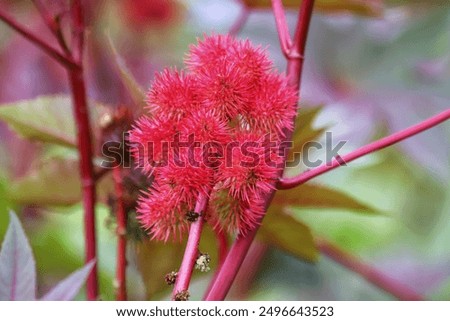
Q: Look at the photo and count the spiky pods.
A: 11